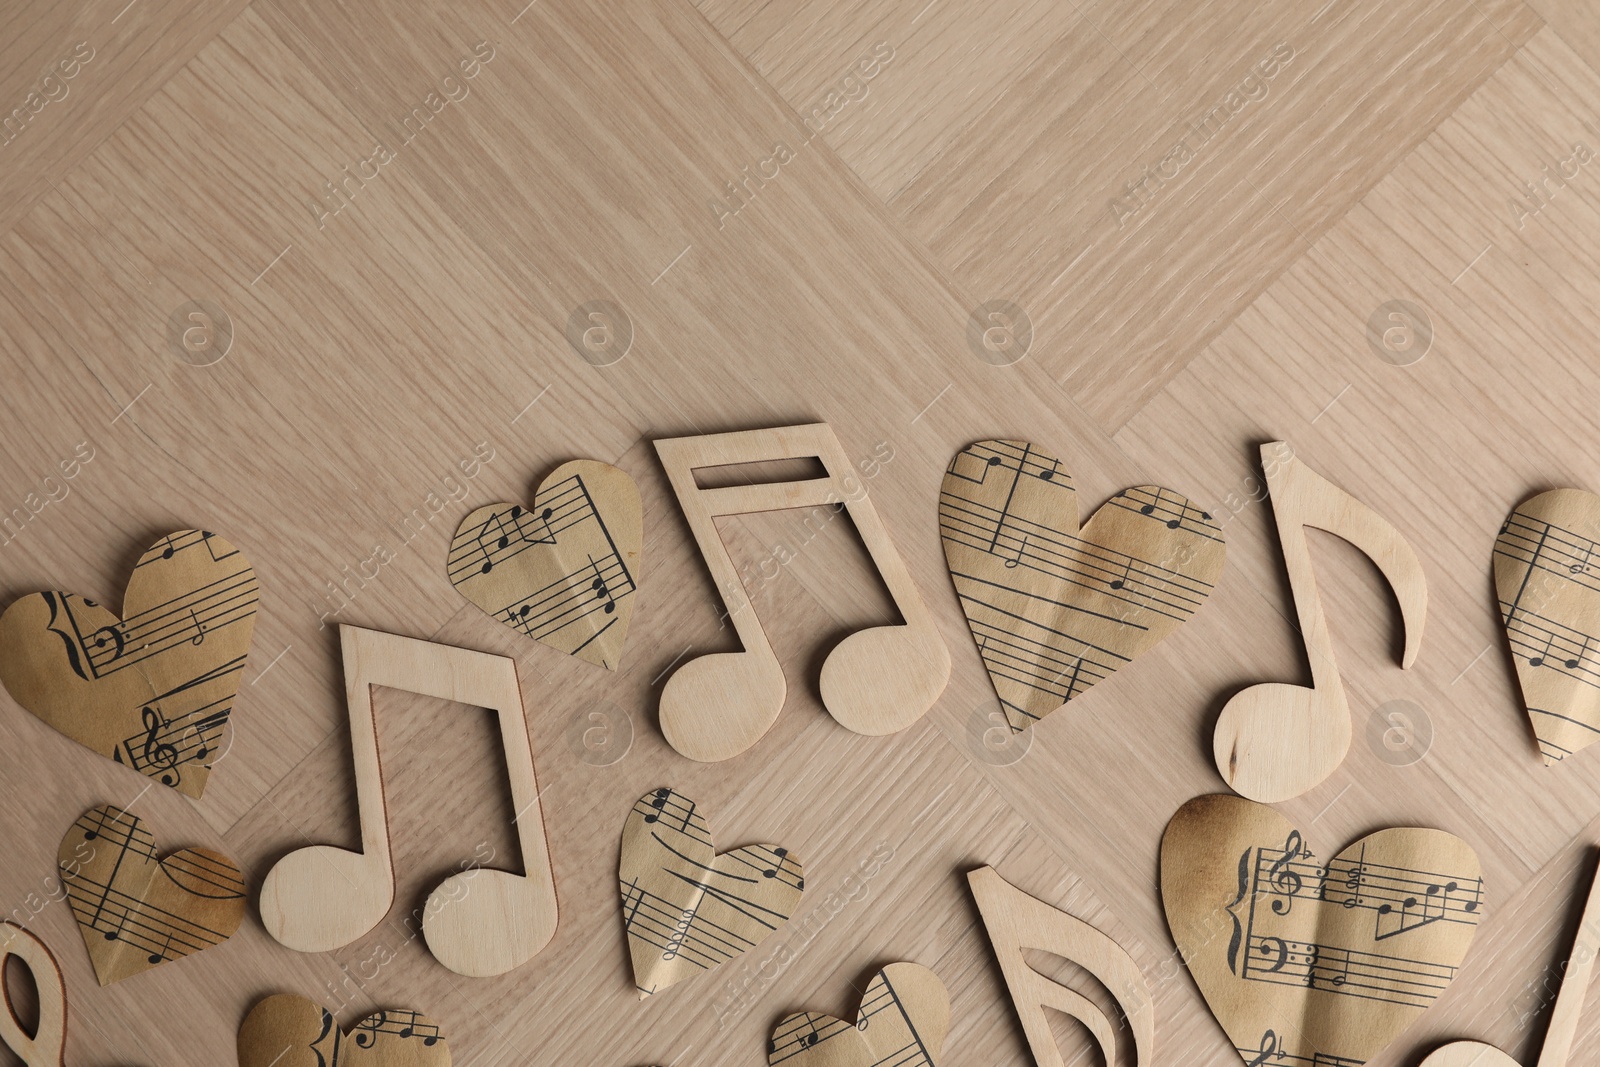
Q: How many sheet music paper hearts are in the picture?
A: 9